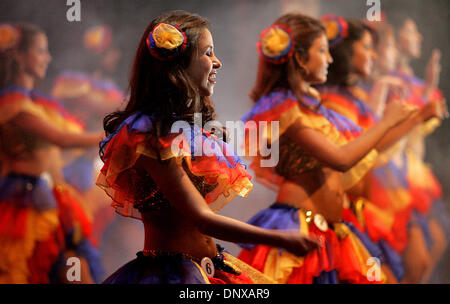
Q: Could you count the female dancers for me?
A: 7